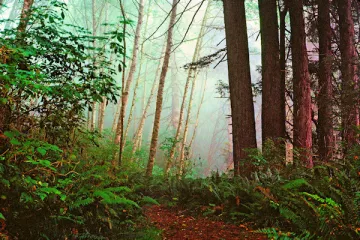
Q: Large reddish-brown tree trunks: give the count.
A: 5